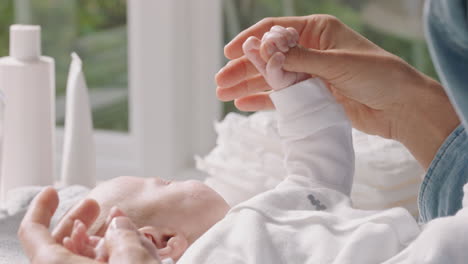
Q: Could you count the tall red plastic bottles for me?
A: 0